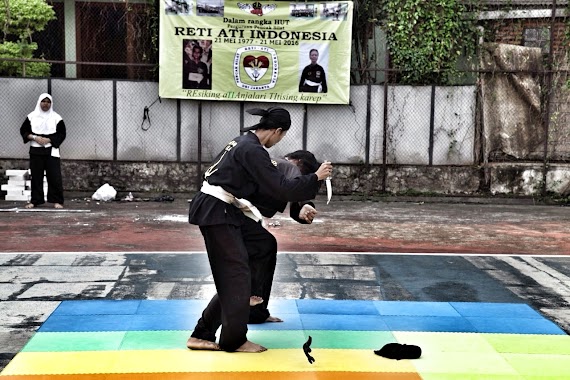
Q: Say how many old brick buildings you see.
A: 1